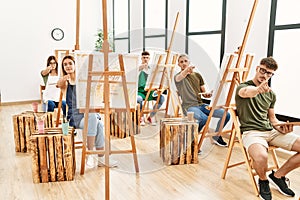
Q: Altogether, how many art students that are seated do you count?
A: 5